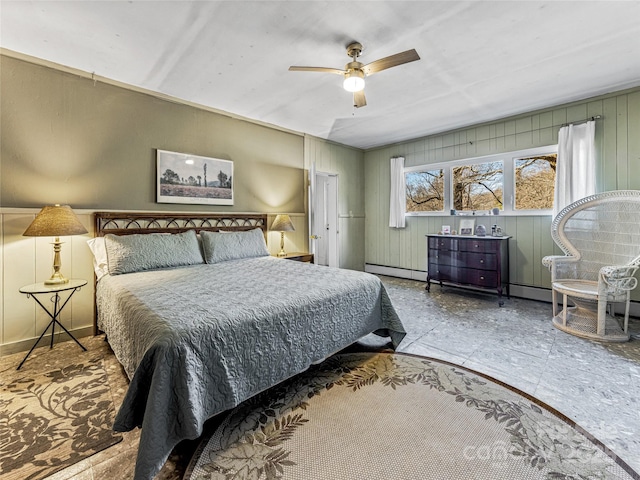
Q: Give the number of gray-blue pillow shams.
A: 2